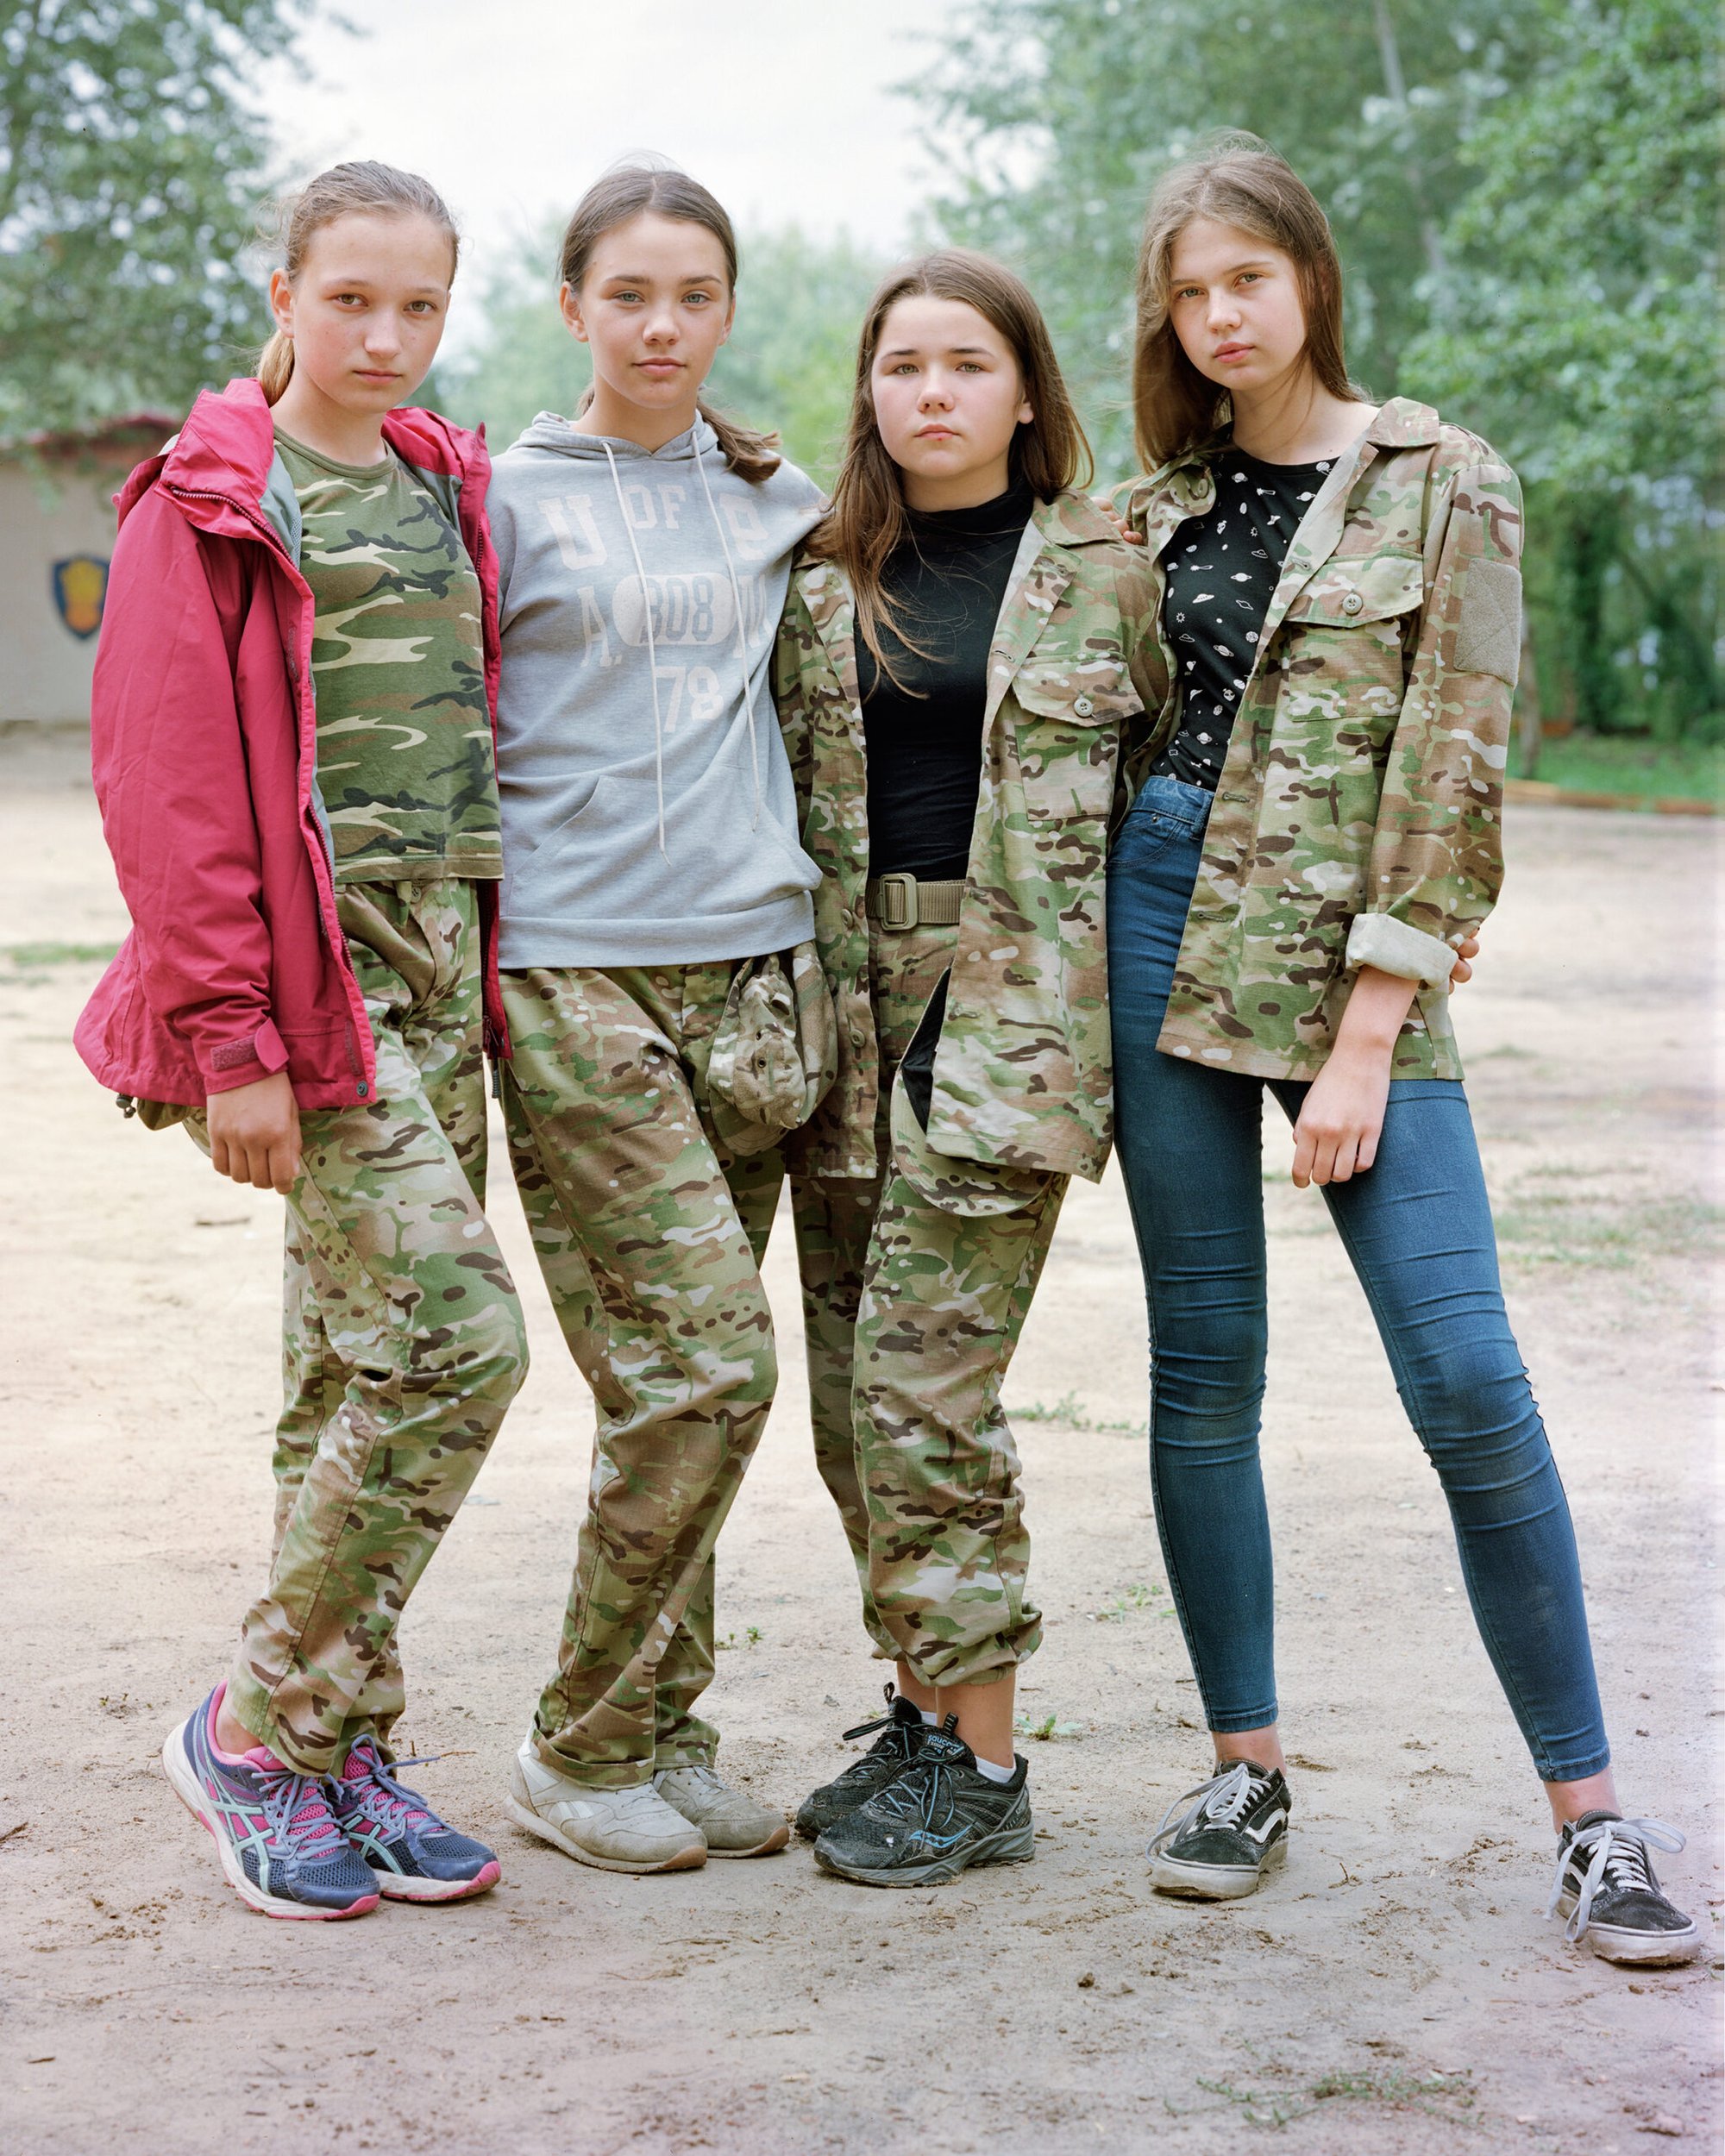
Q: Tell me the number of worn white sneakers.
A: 2